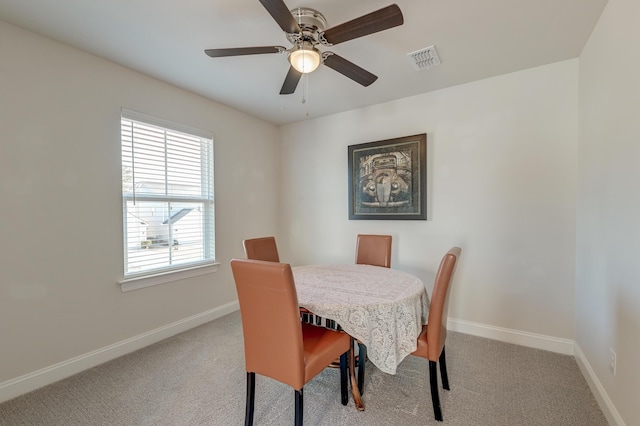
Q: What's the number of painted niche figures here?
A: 0